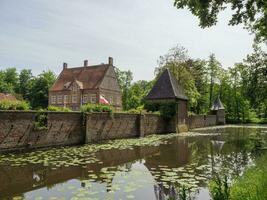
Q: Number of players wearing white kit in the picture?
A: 0